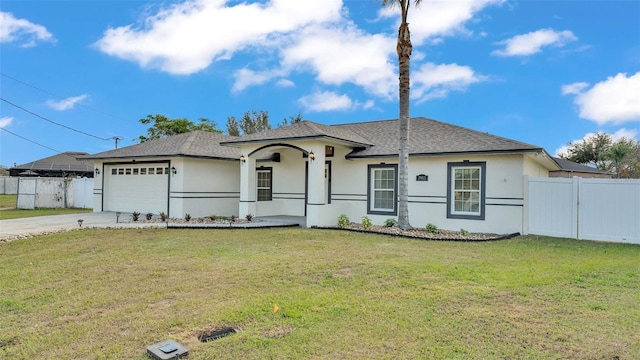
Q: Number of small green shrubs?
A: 5